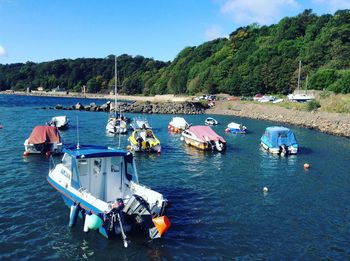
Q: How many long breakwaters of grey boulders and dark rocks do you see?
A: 1